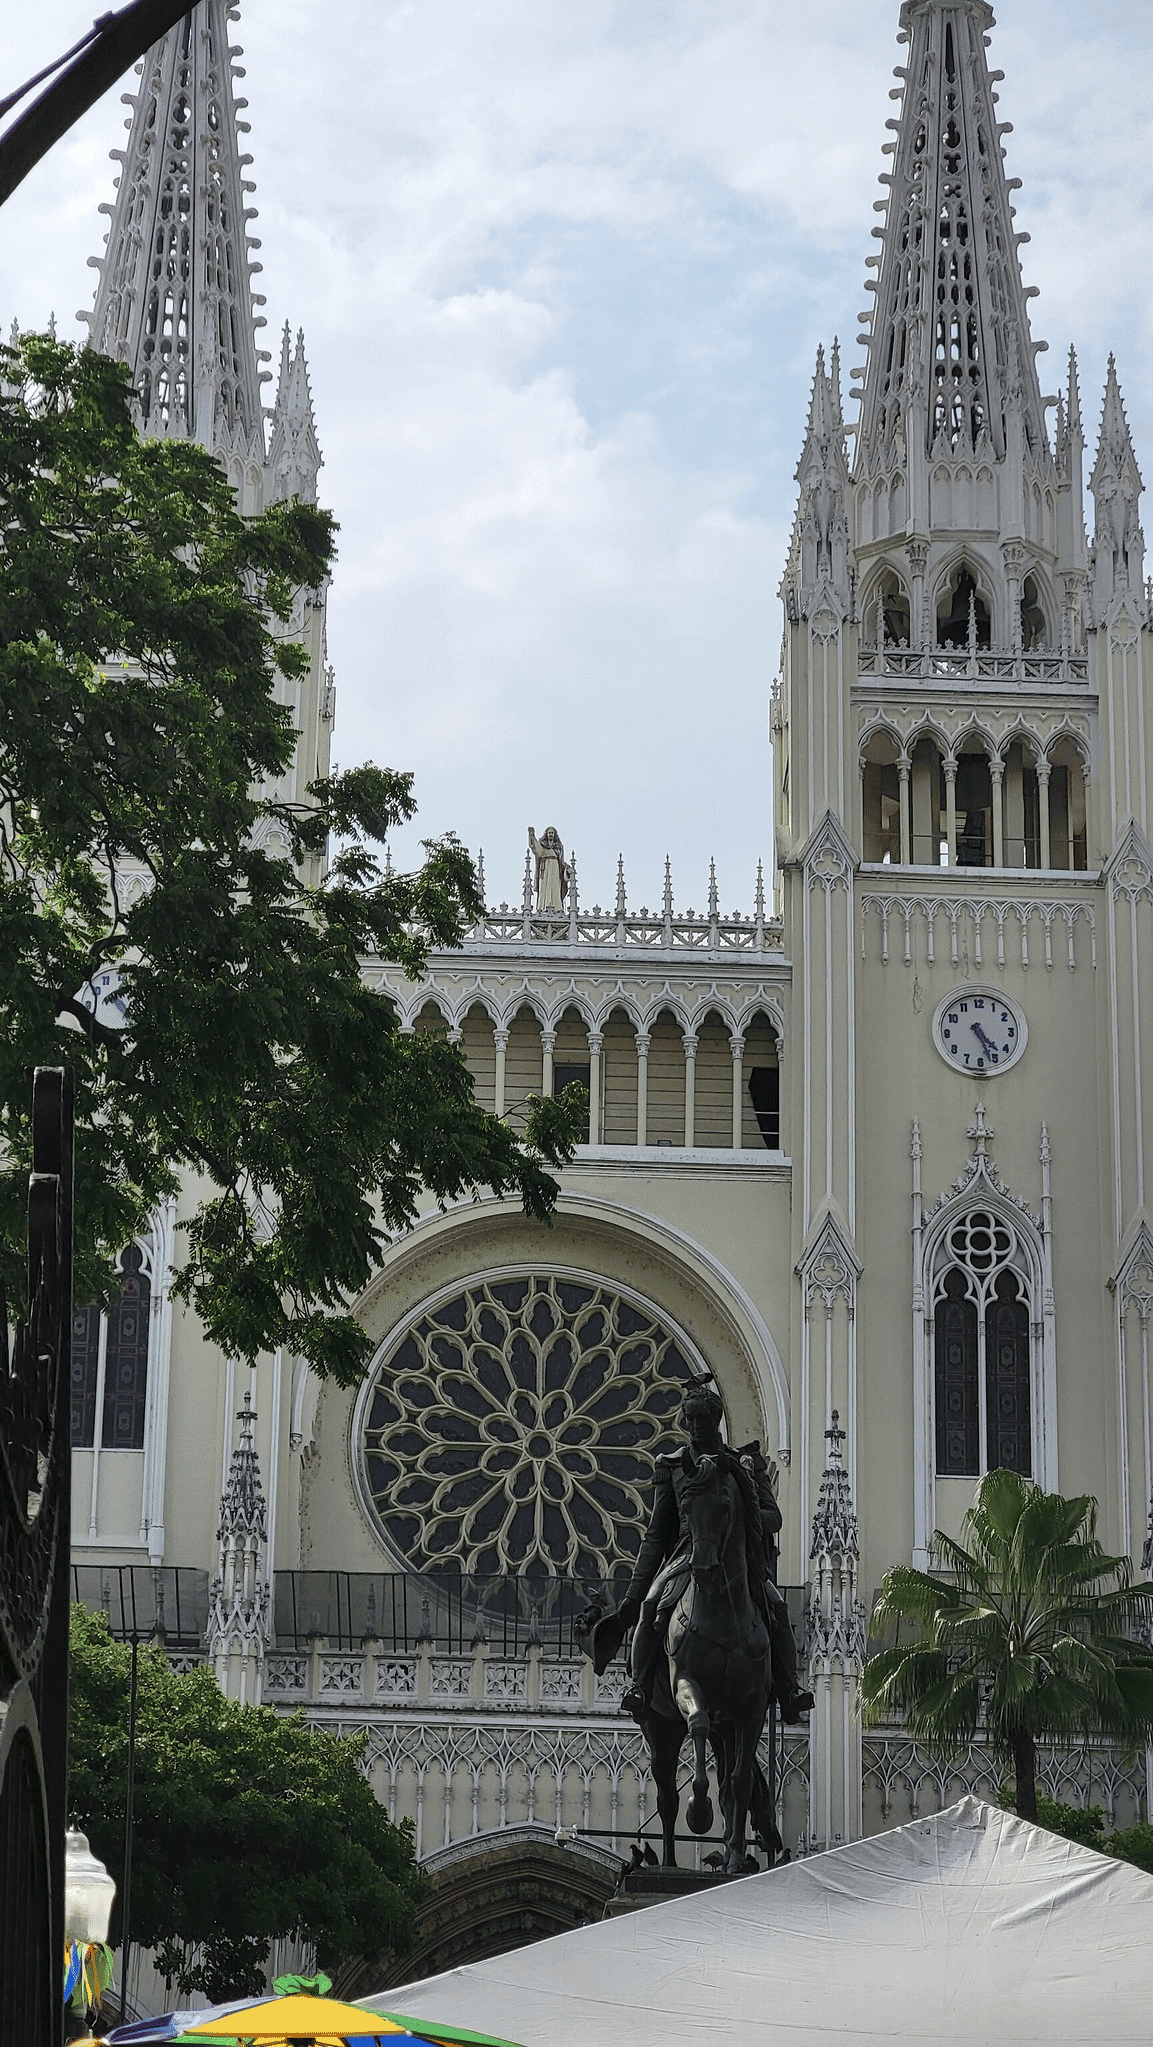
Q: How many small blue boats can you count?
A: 0